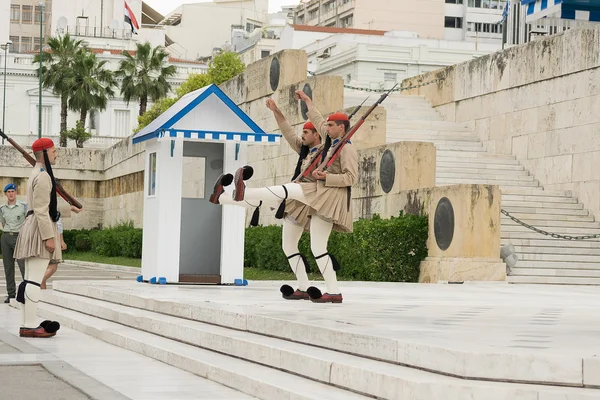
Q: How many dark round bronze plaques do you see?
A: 4